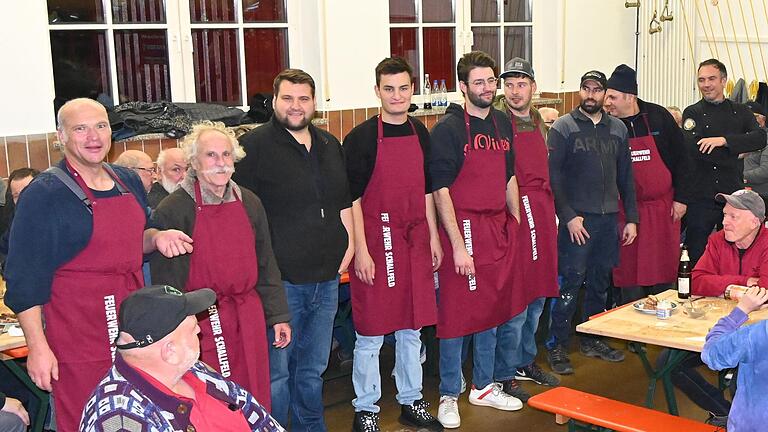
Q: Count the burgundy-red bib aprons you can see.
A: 6